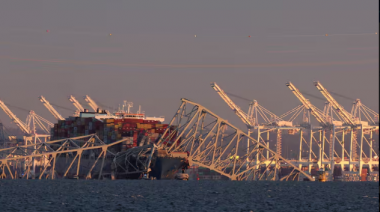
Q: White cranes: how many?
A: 7